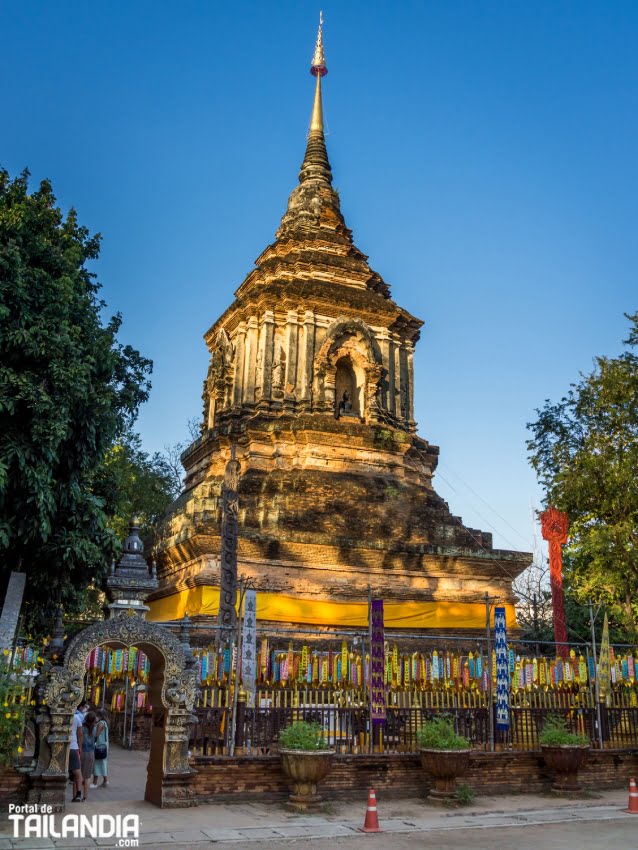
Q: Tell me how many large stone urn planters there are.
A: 3